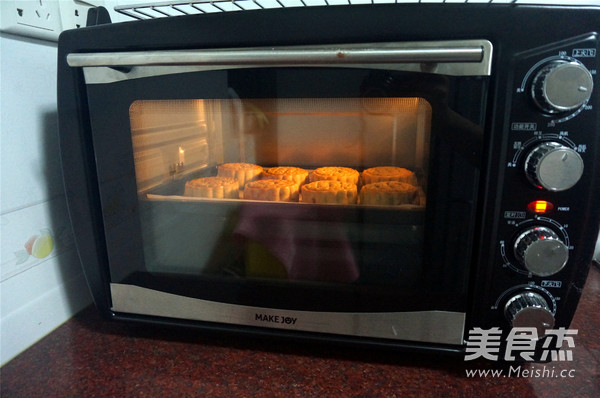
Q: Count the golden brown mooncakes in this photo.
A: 8